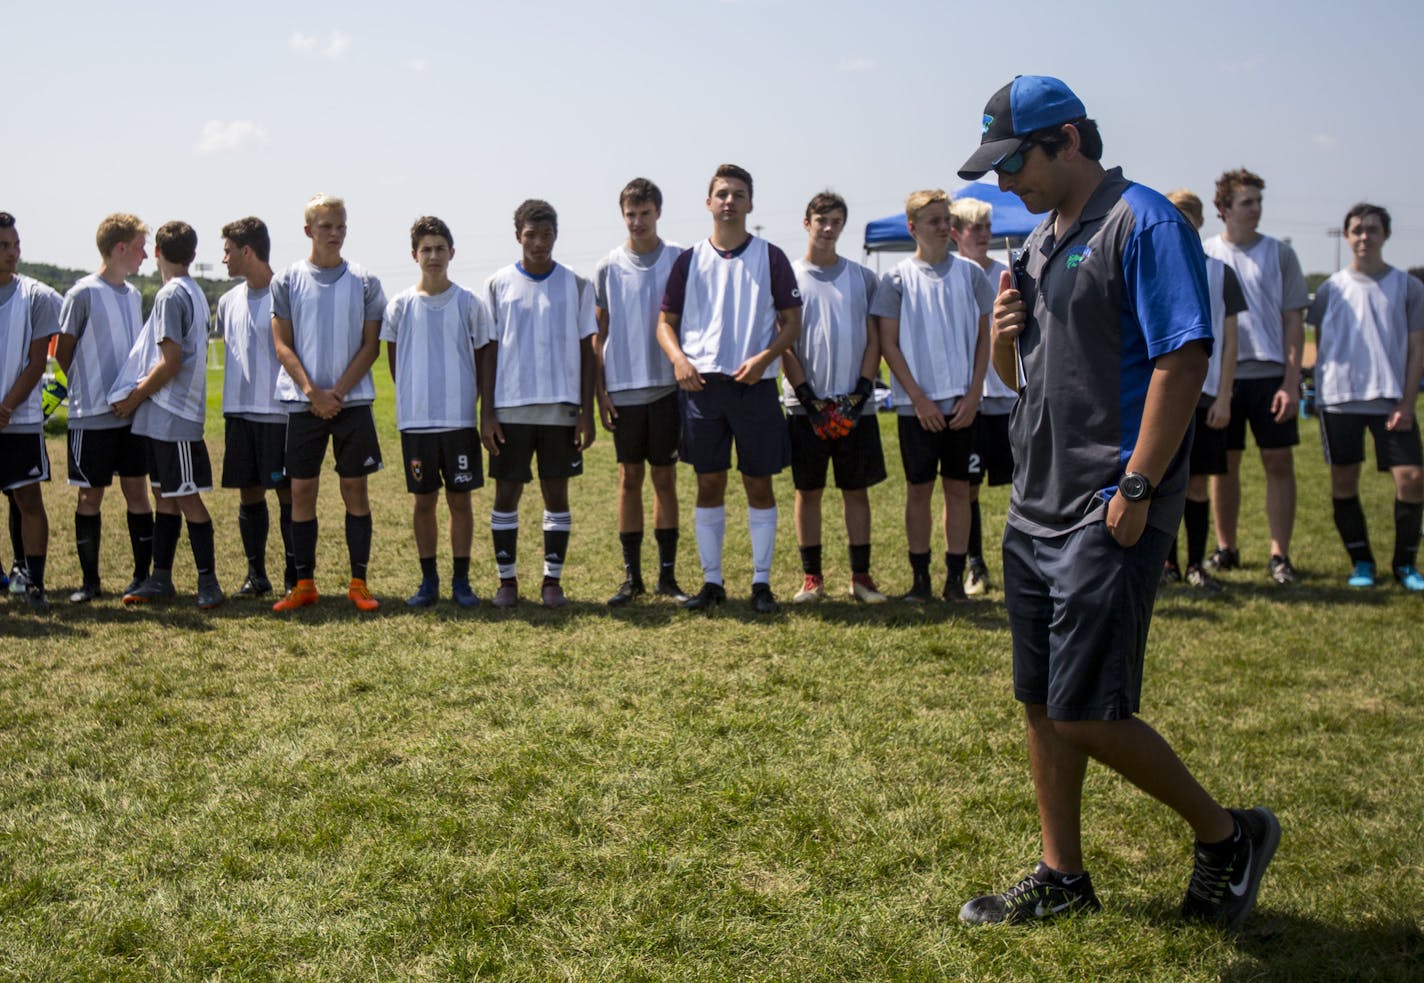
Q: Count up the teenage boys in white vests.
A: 15